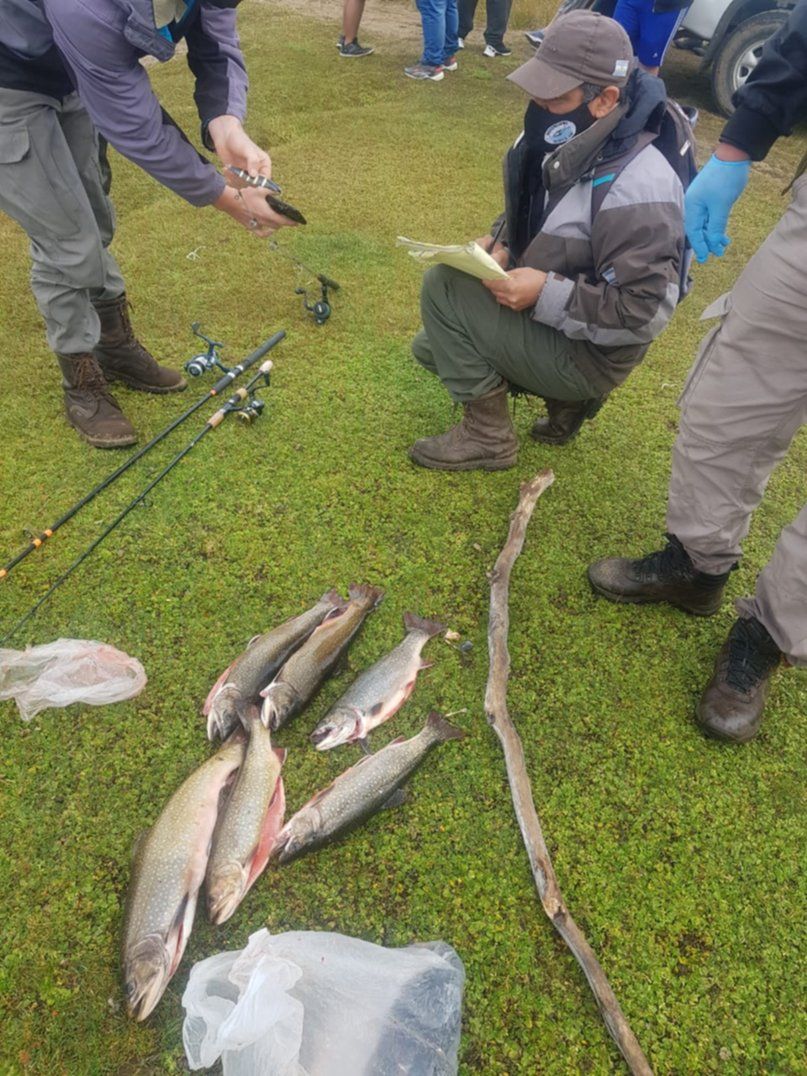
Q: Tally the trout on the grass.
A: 6